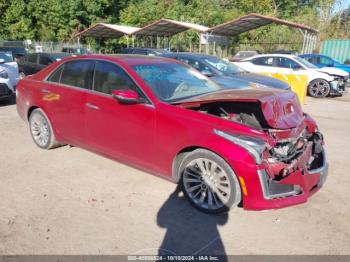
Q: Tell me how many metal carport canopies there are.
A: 3